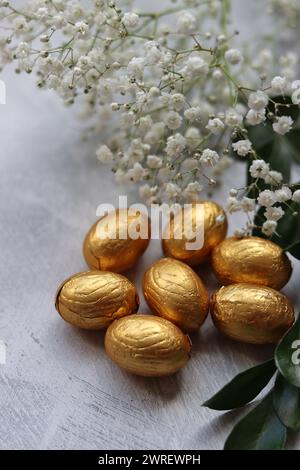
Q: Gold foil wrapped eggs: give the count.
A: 7